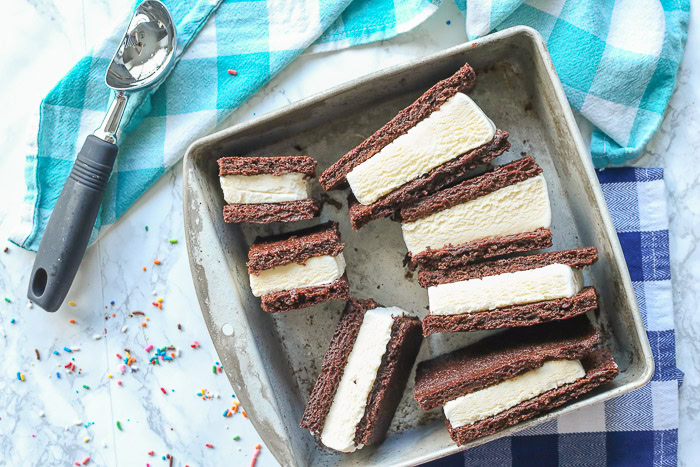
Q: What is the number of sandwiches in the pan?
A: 7